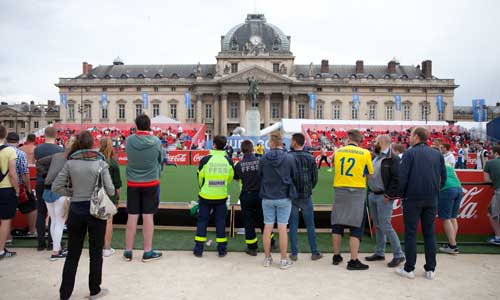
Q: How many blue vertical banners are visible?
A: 9